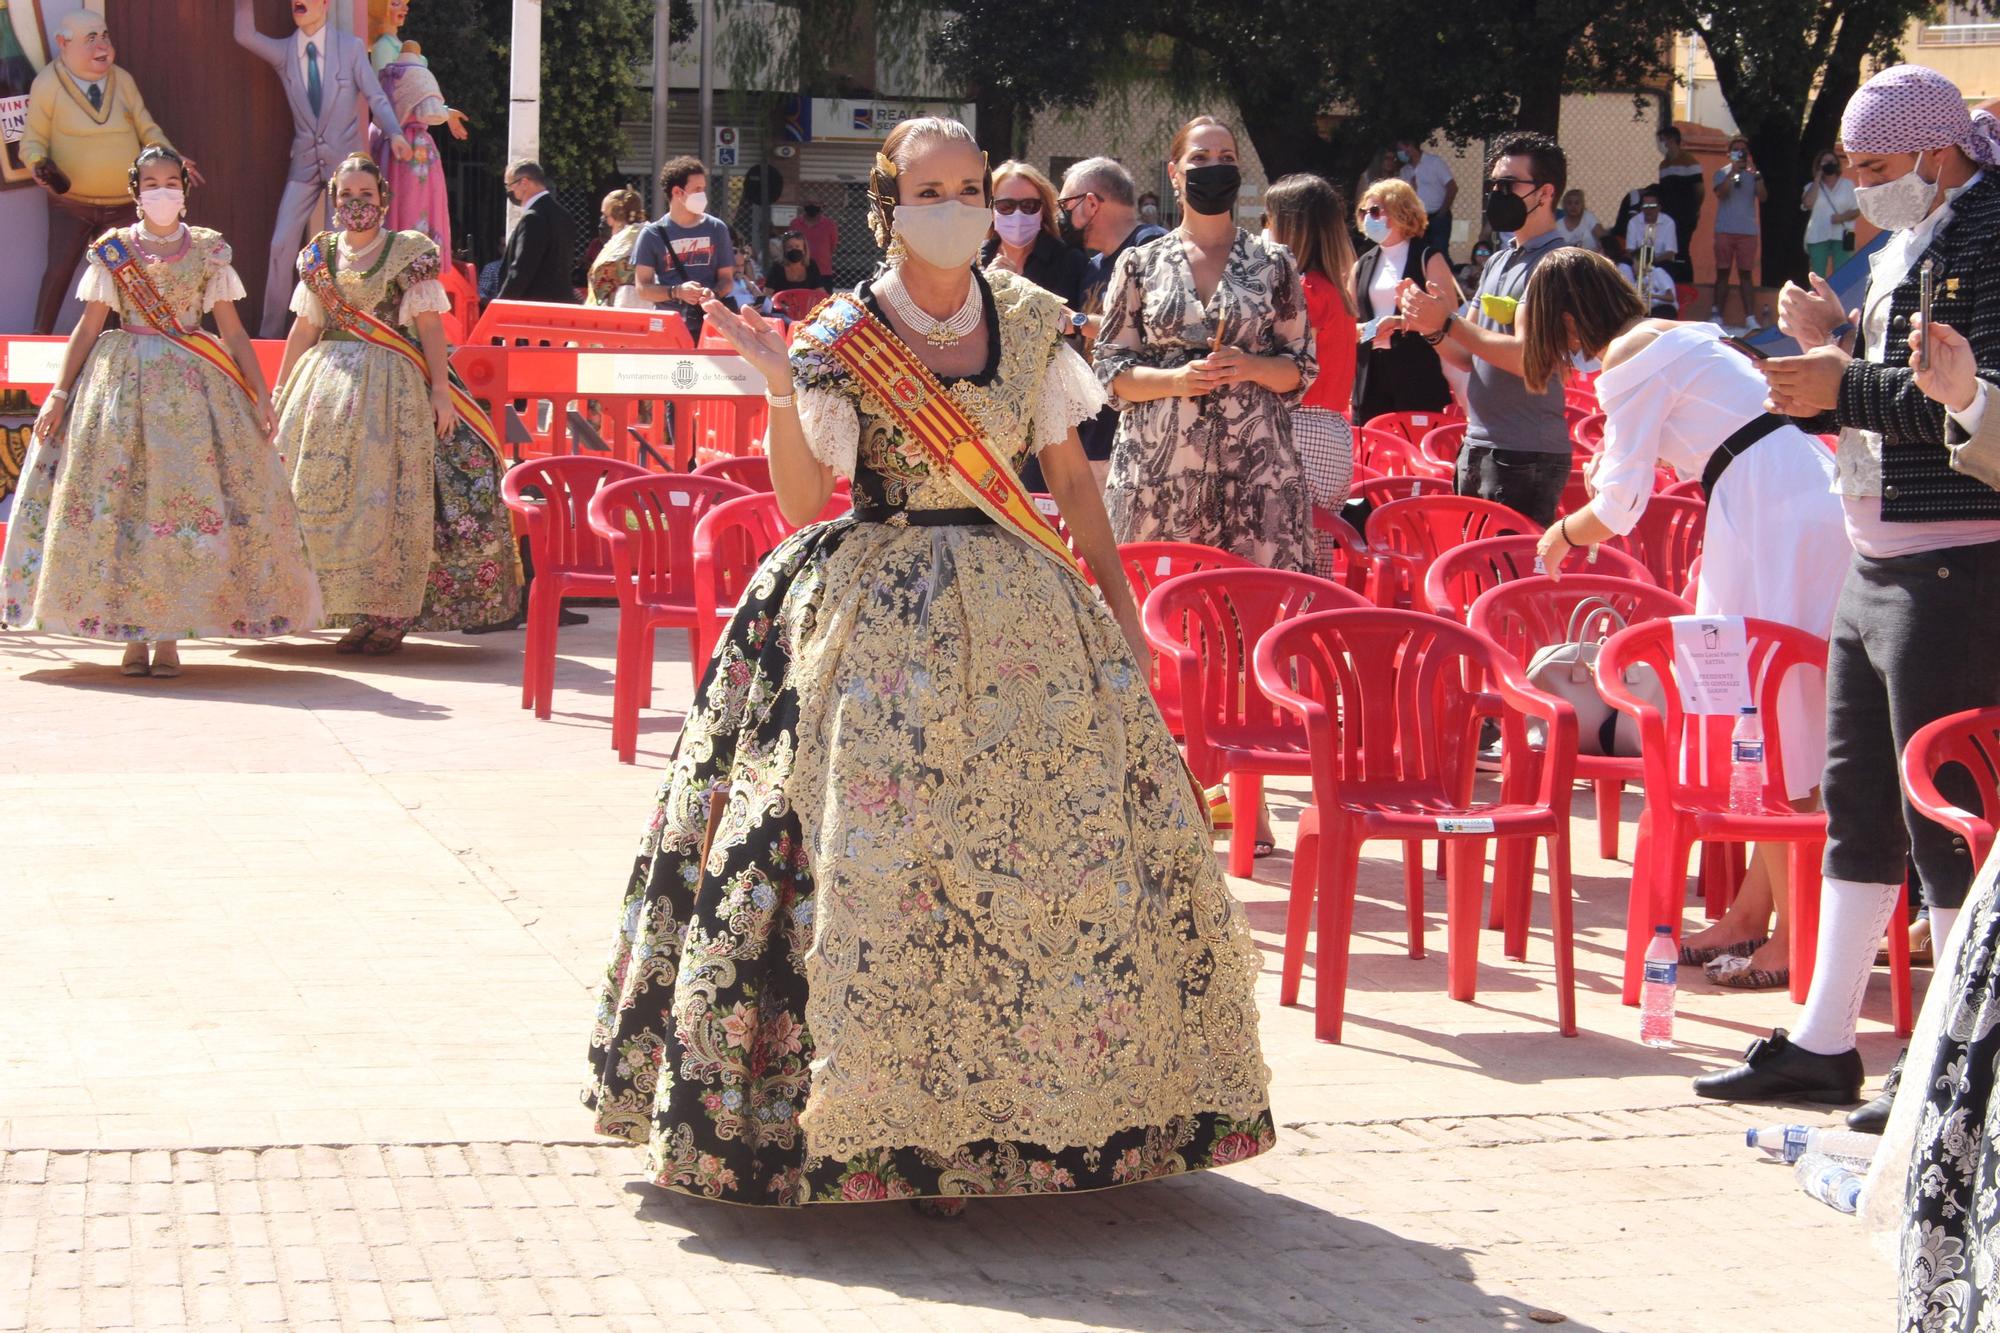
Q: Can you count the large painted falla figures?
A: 3